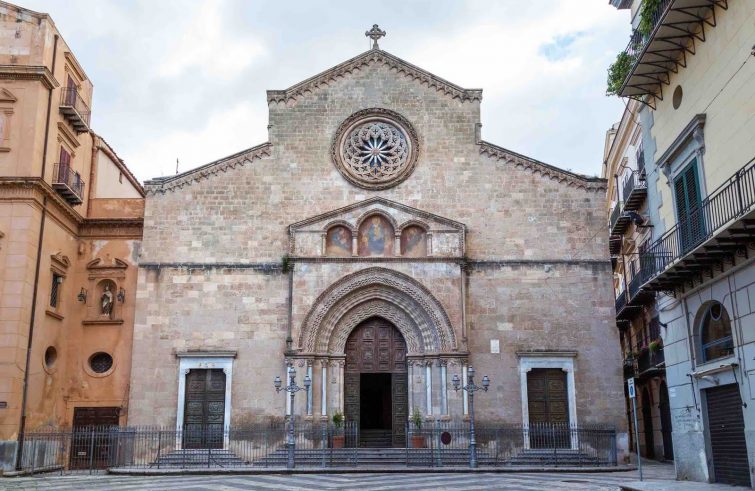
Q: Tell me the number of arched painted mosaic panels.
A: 3